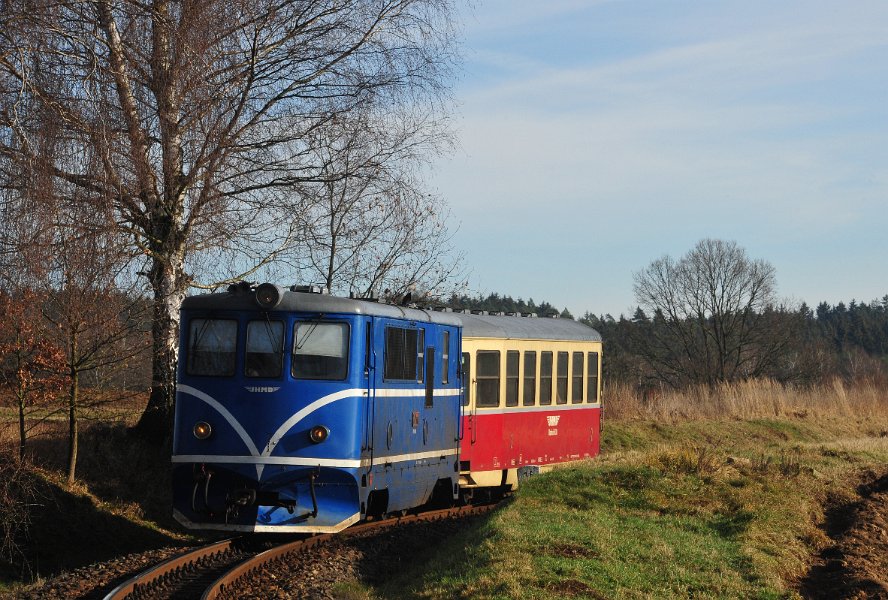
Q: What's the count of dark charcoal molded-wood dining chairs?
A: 0